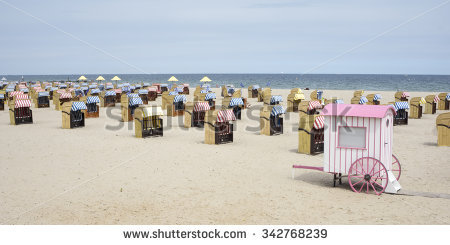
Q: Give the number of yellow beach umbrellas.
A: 5